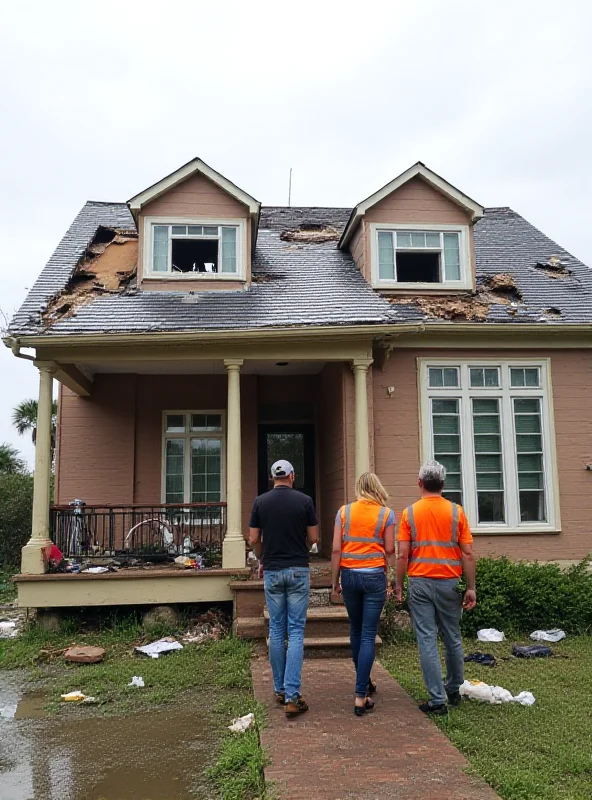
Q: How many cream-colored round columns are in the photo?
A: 3